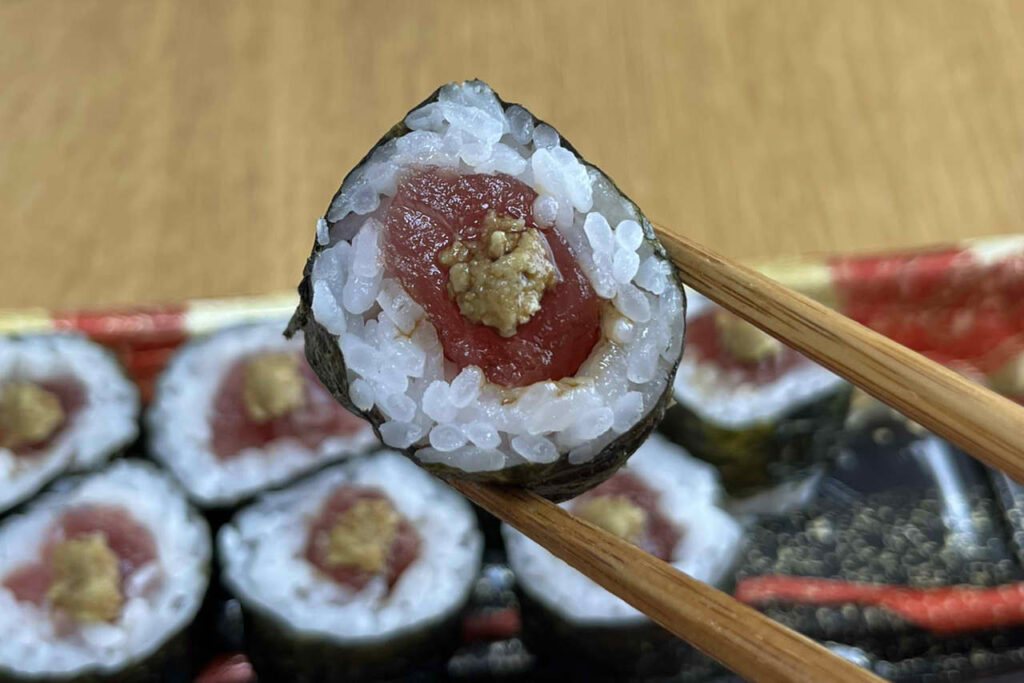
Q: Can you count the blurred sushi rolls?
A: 6